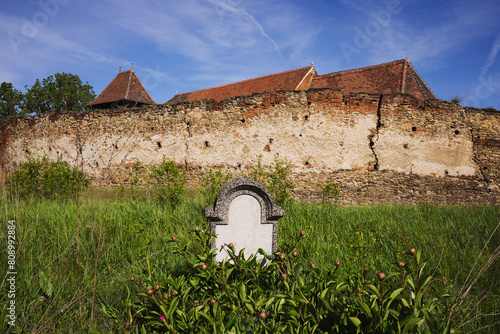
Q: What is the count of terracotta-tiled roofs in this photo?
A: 3